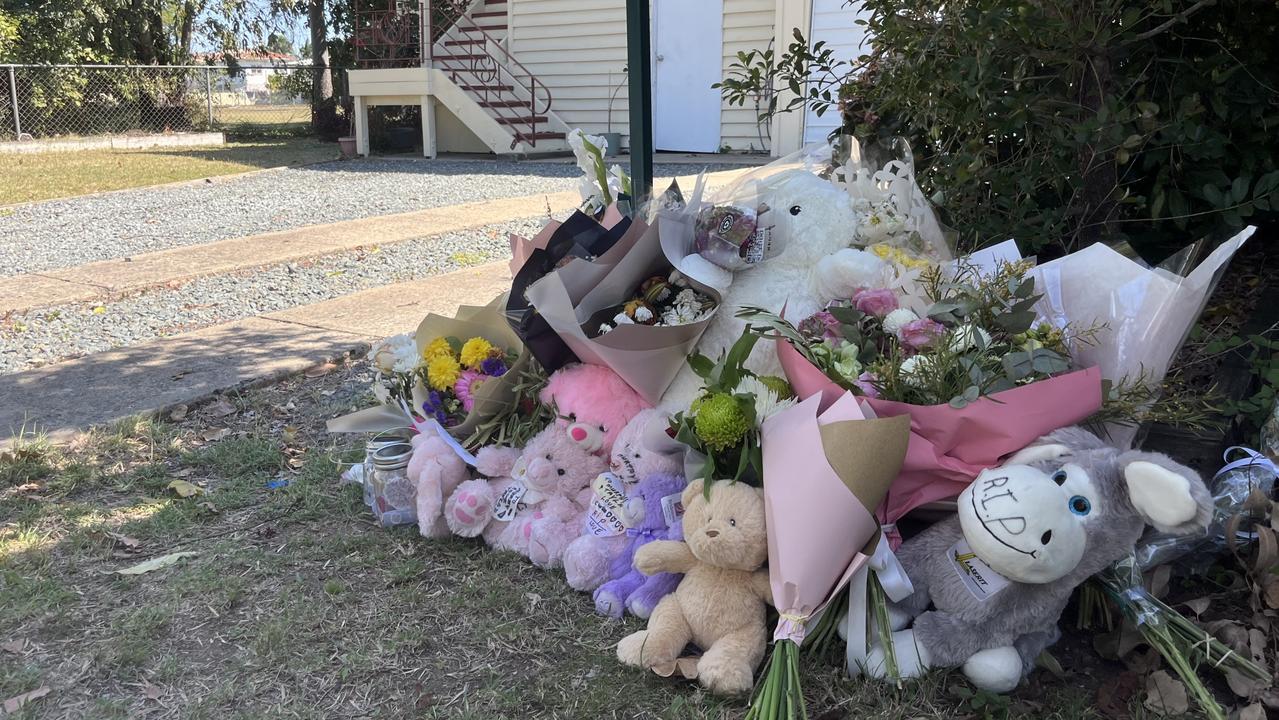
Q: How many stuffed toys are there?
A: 8